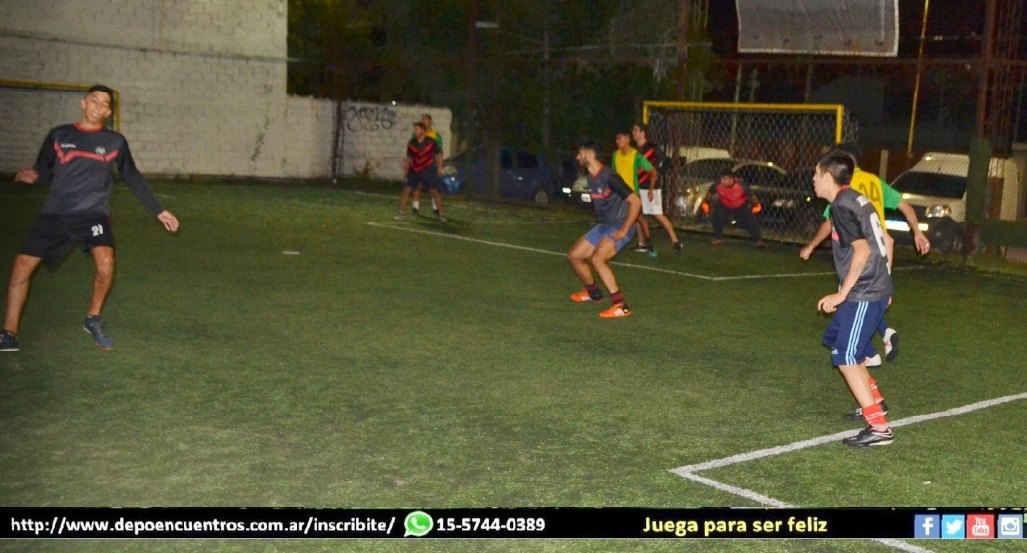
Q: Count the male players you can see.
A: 9